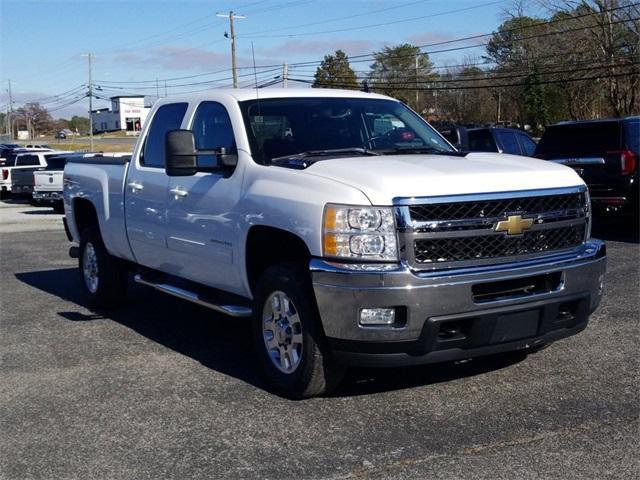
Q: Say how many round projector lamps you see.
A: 2